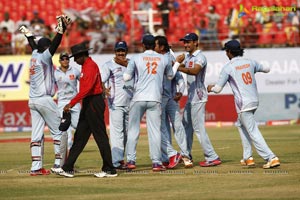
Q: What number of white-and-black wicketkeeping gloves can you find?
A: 2